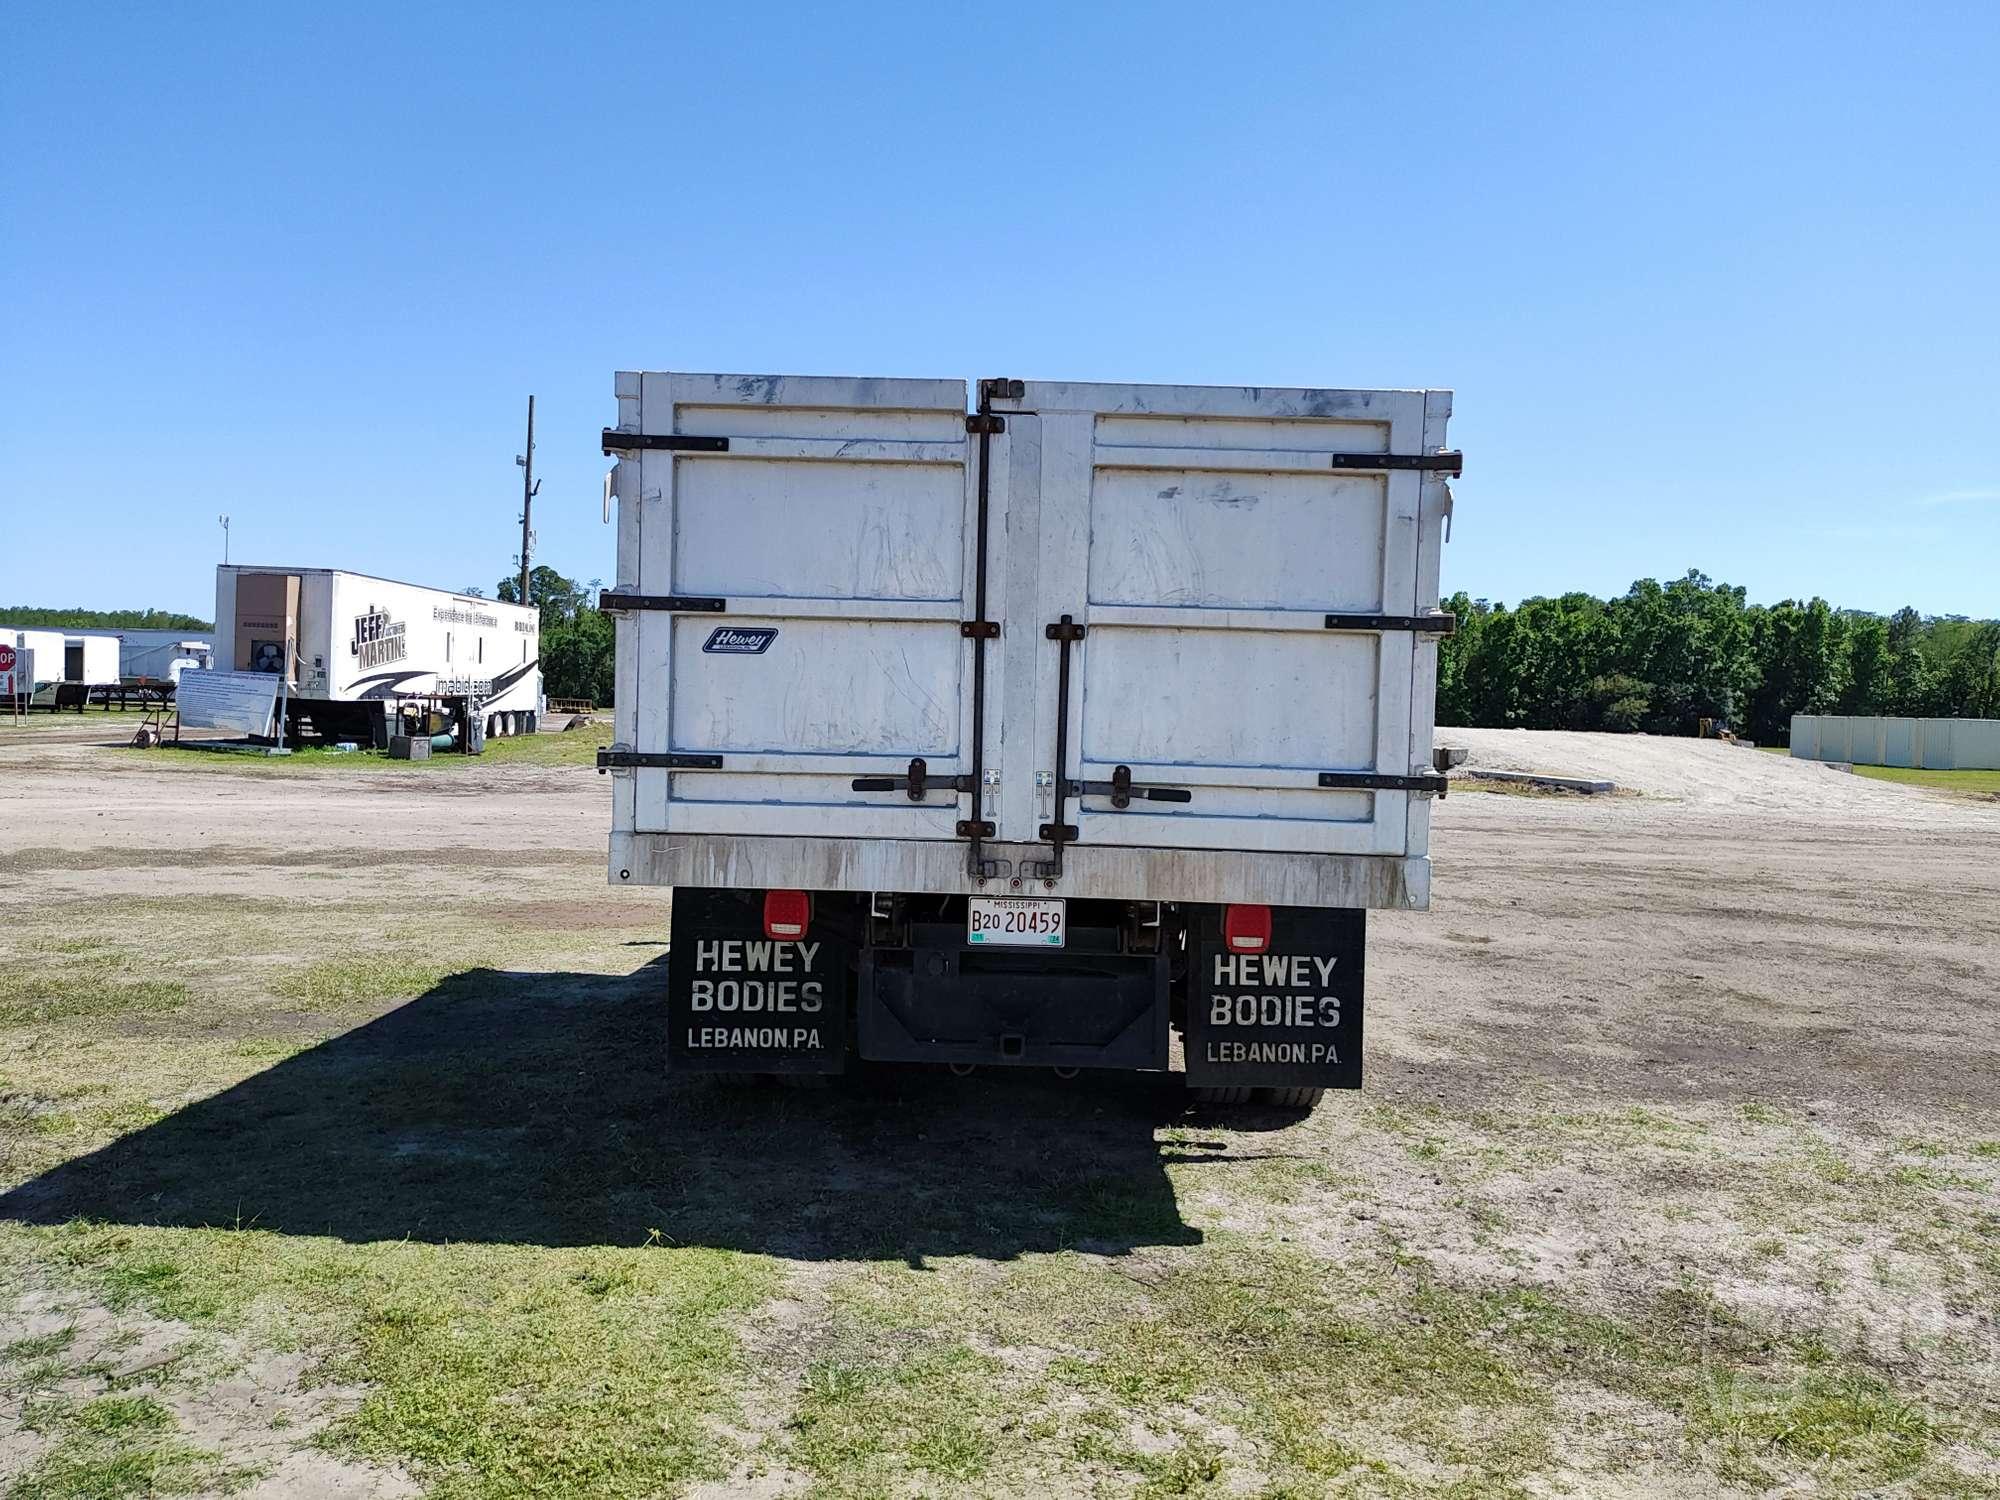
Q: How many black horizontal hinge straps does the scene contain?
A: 6